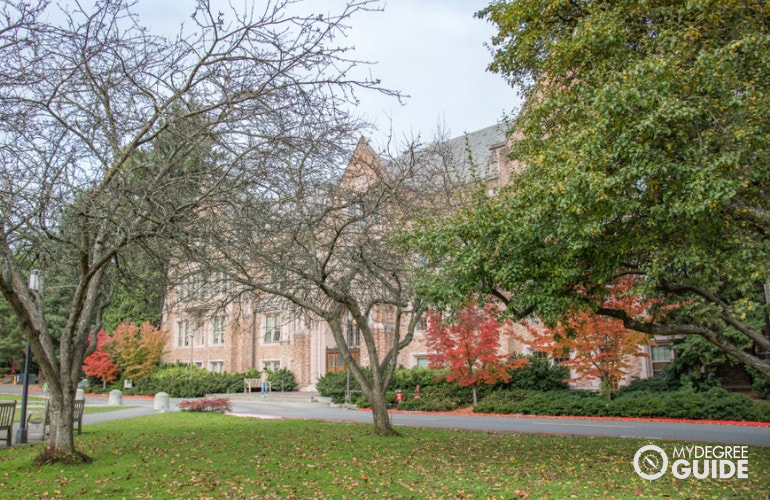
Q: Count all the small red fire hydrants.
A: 2